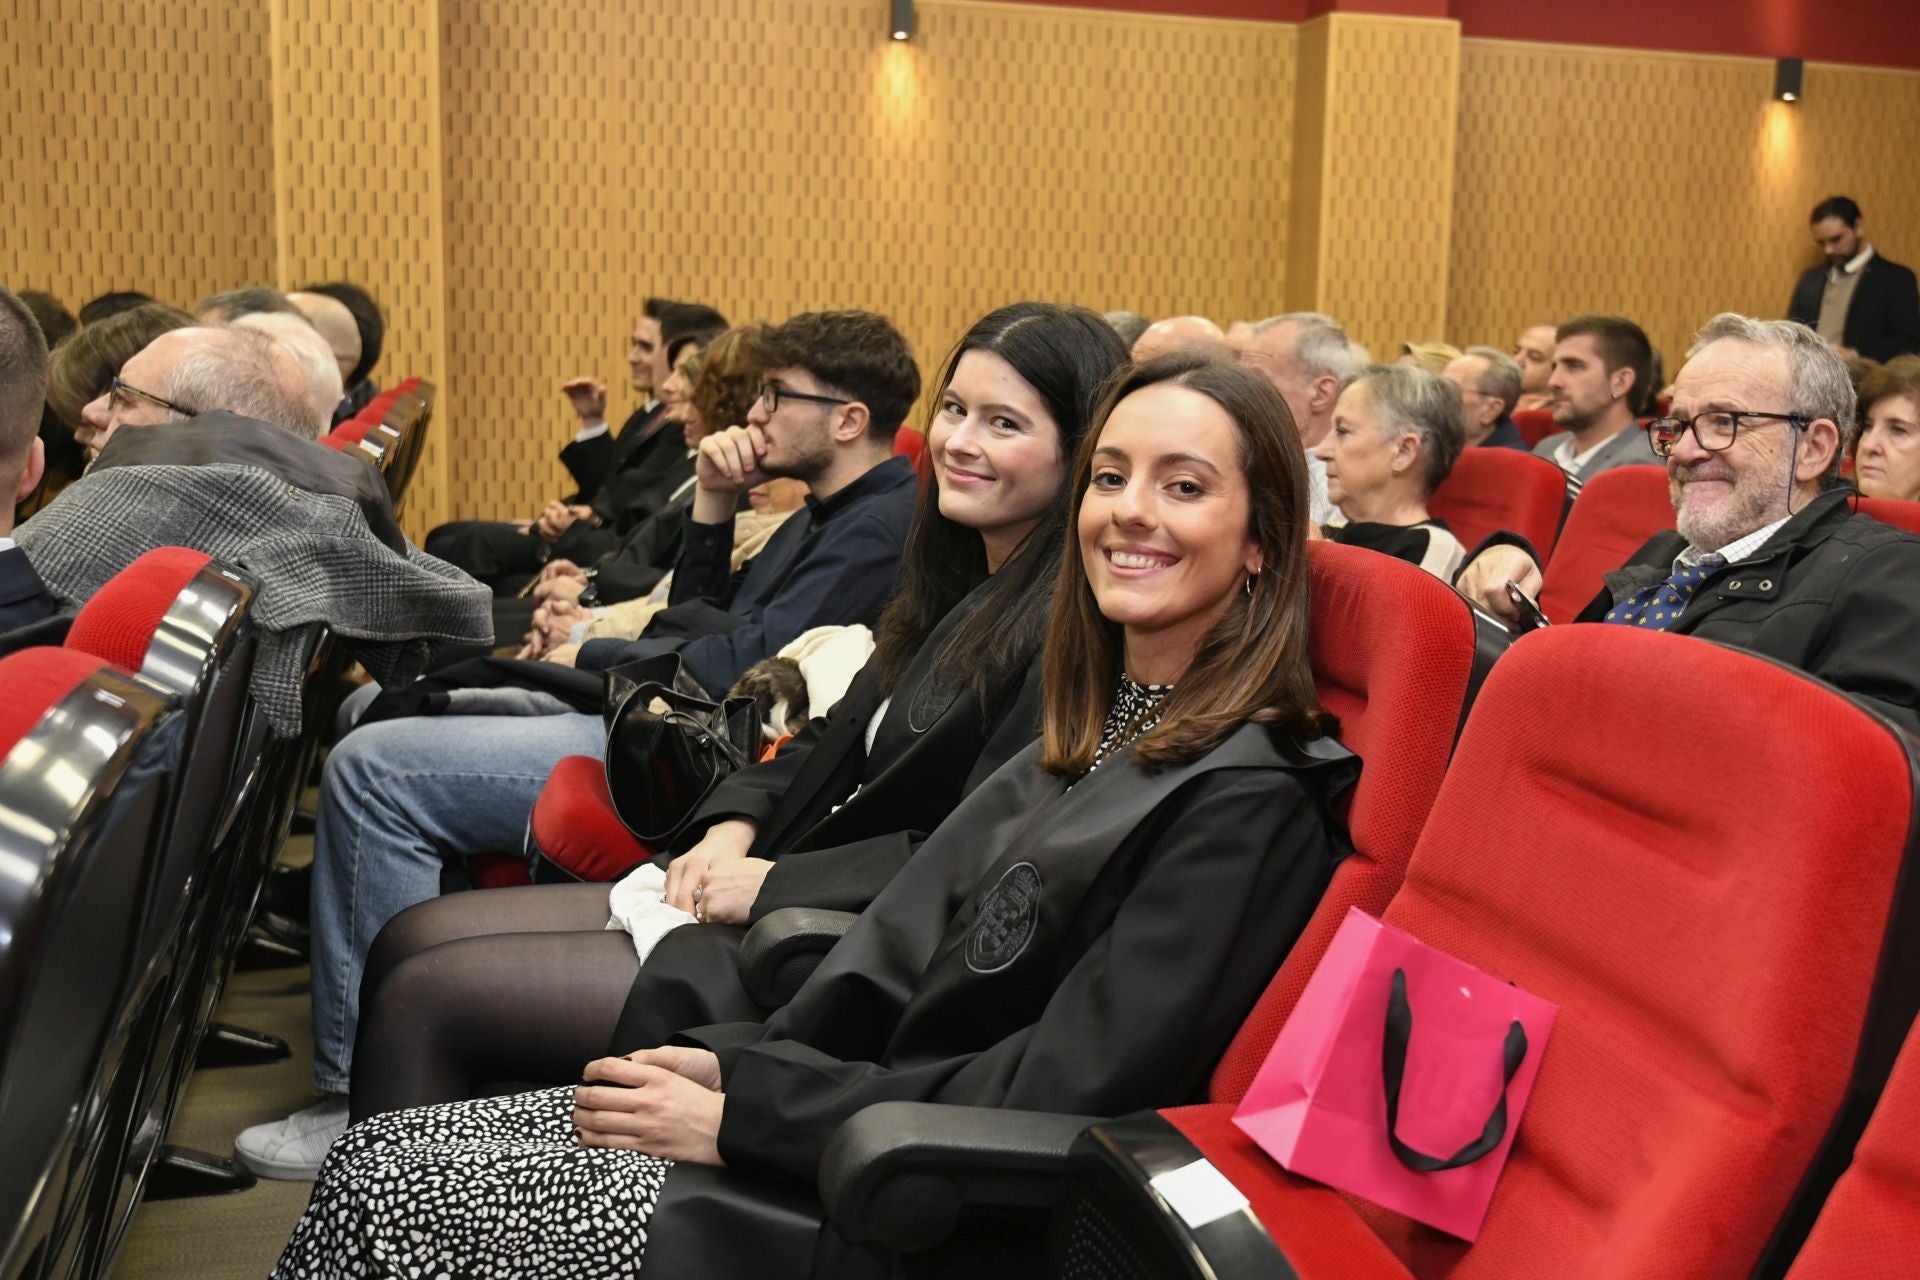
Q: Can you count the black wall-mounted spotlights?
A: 2